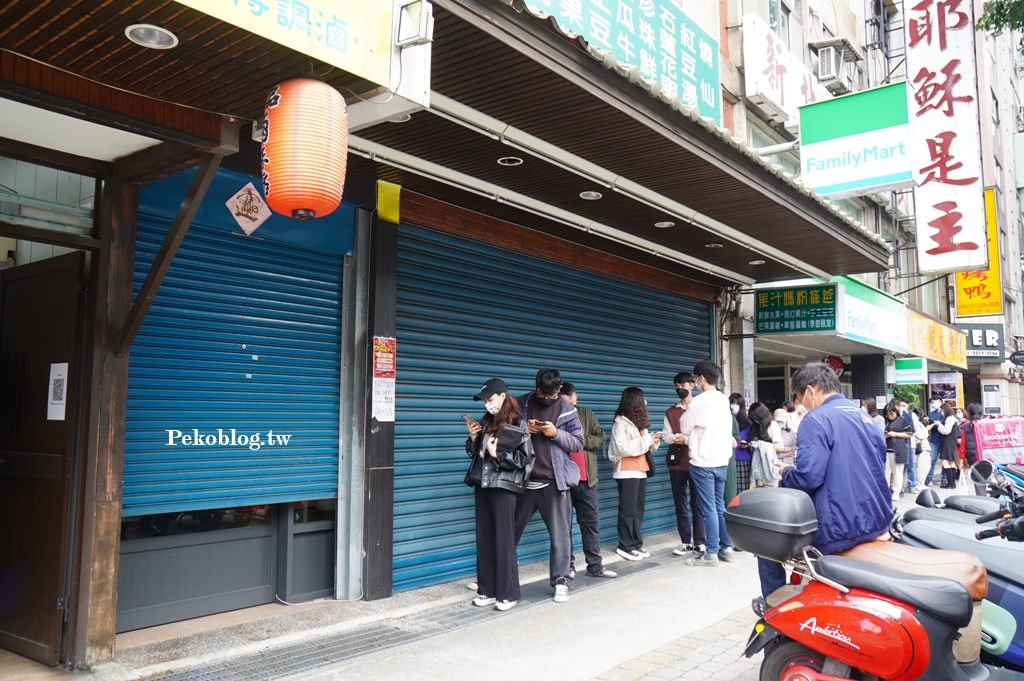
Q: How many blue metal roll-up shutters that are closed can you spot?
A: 2